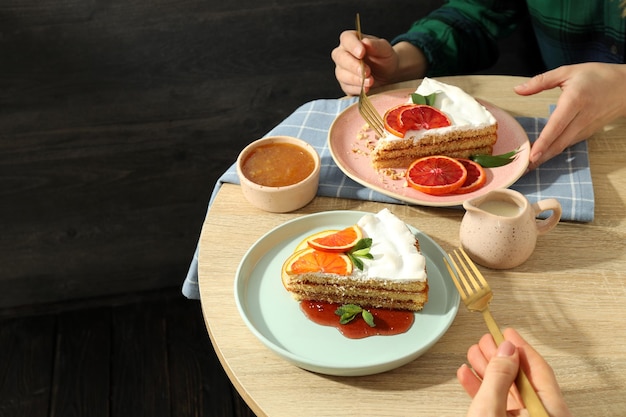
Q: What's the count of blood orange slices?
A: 4